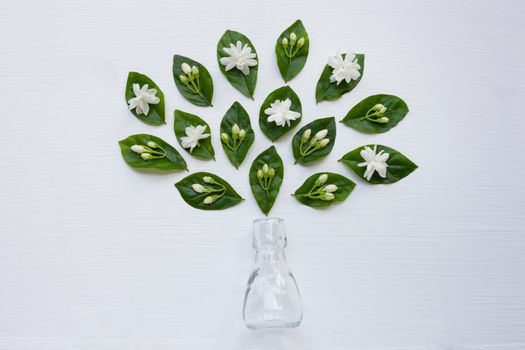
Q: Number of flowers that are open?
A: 6